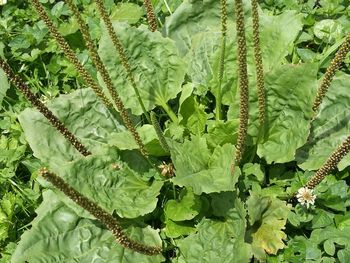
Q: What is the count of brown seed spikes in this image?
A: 11